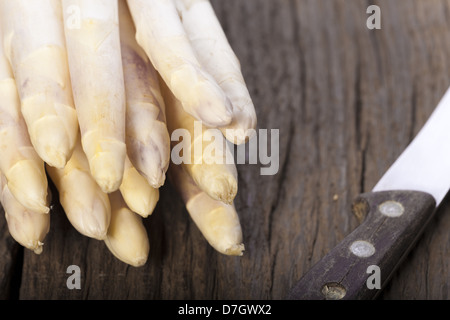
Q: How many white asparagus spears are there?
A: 12